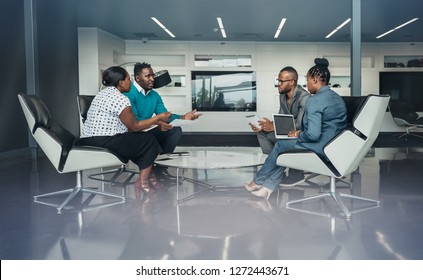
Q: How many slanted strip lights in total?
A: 5